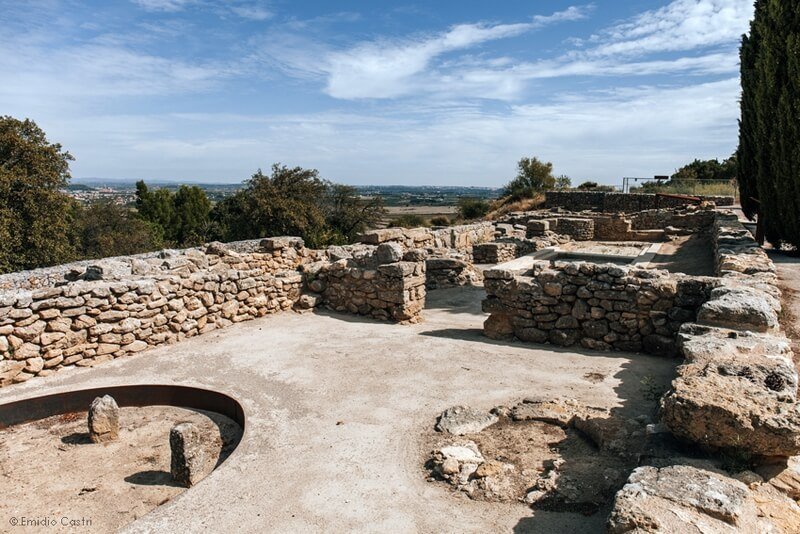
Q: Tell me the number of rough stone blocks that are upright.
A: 2